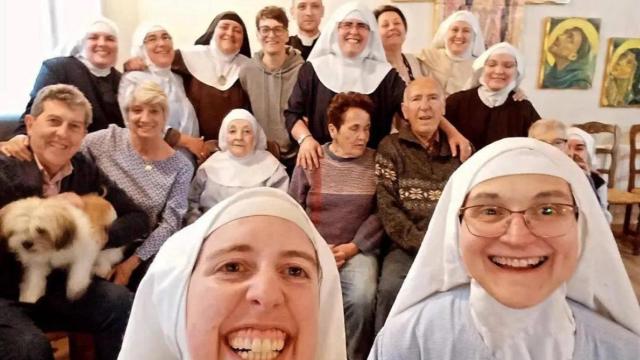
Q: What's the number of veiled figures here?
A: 10